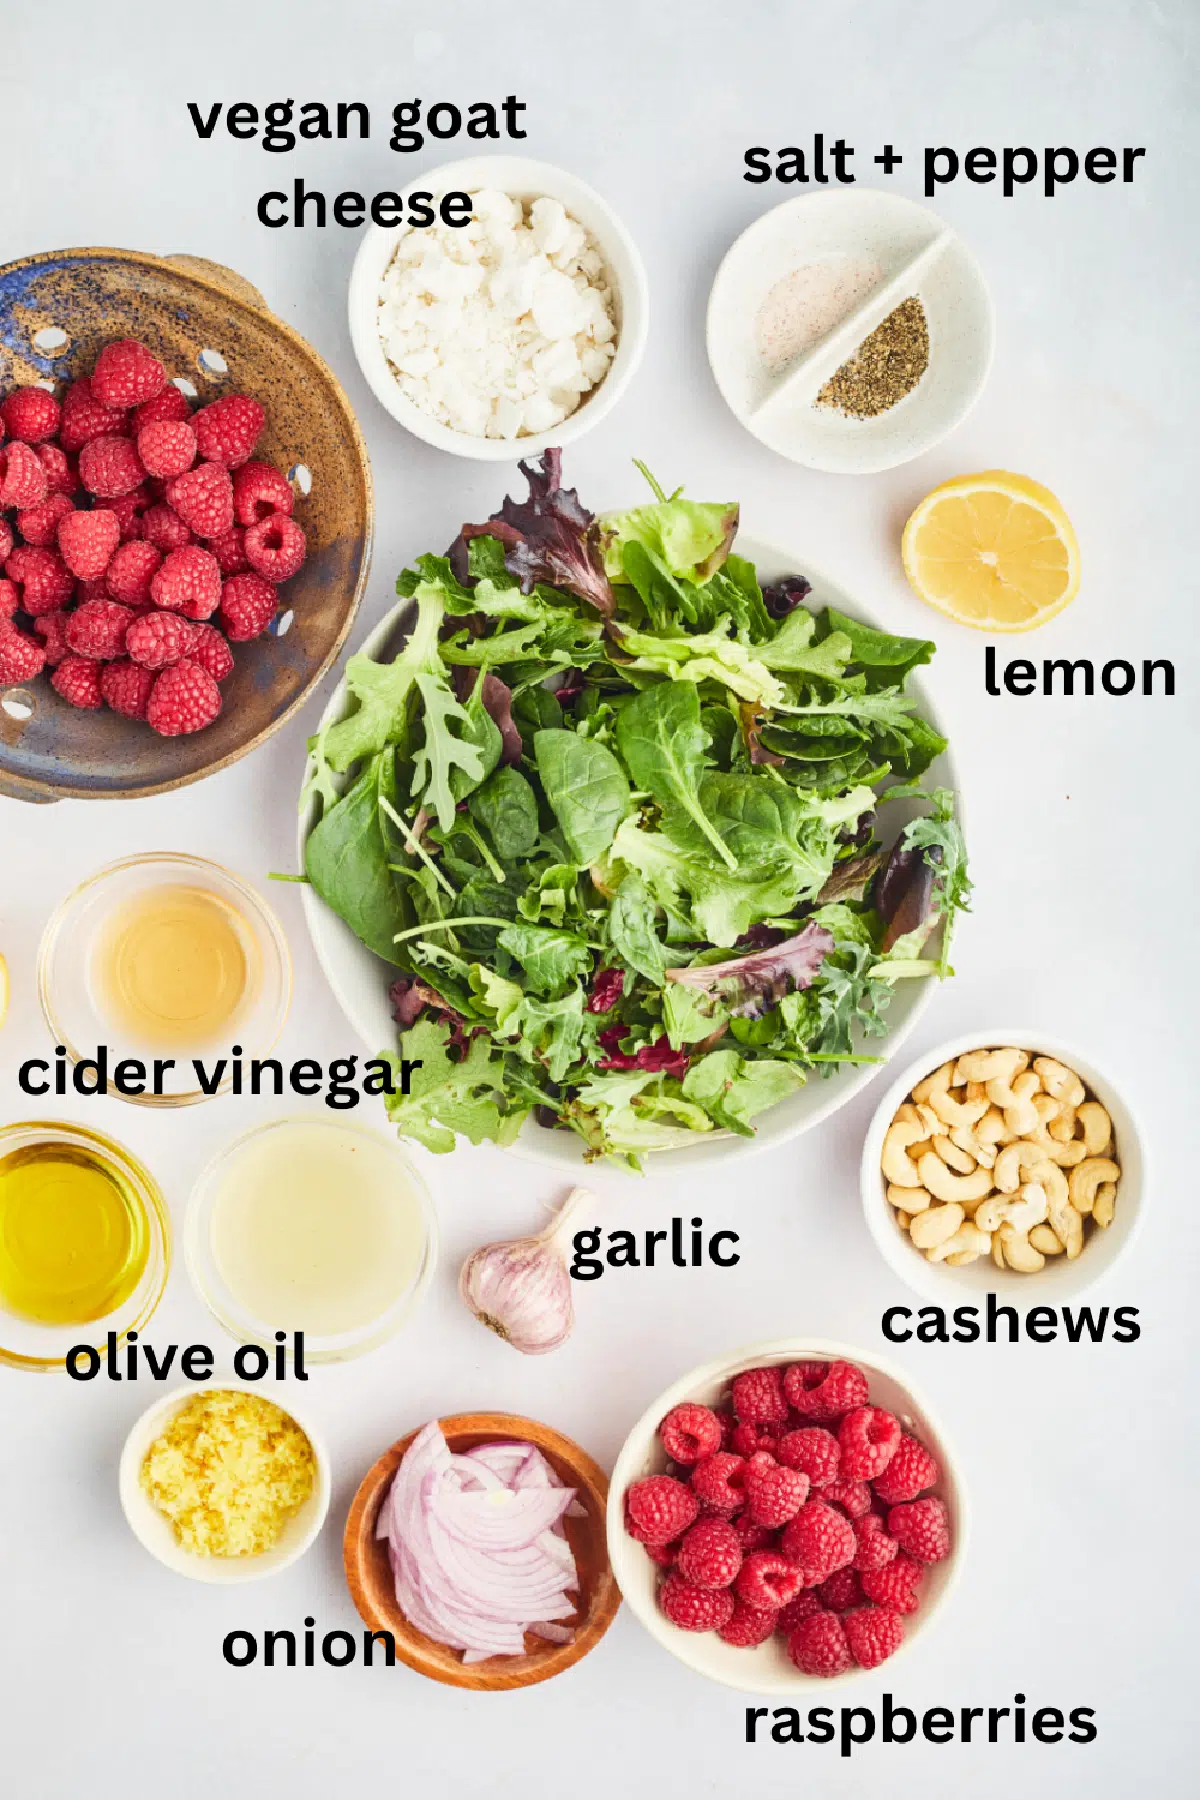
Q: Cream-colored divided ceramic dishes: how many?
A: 1